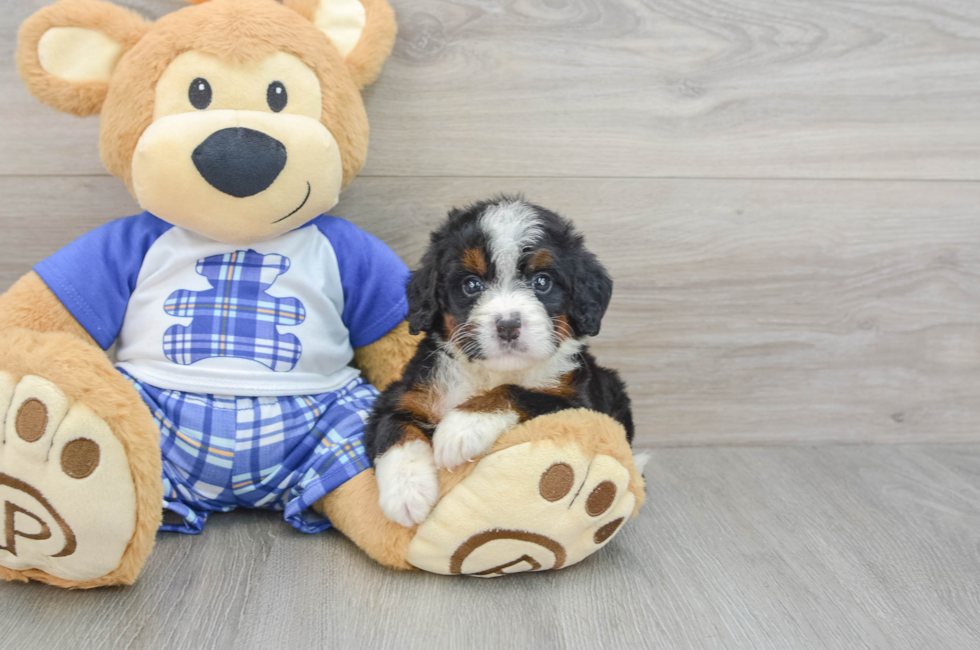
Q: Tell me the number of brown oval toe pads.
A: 5